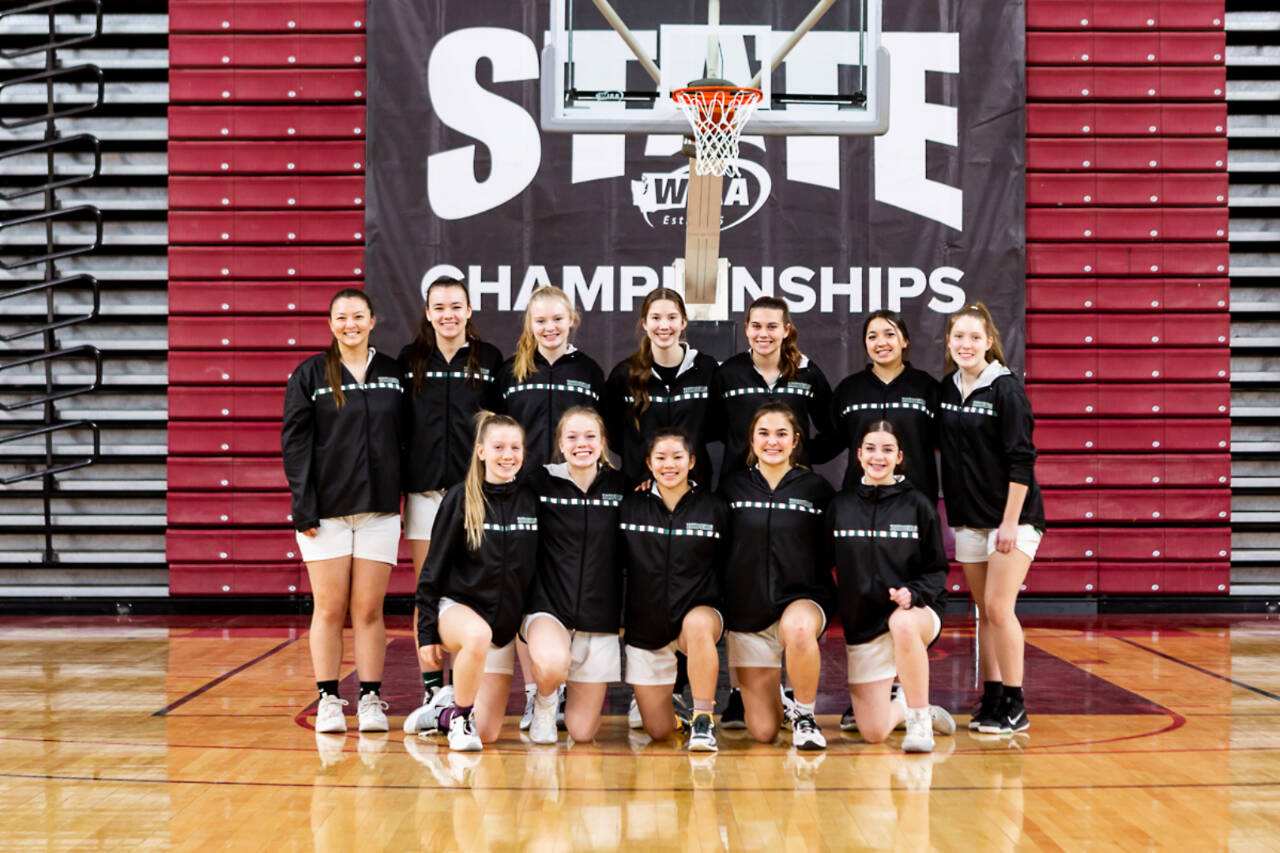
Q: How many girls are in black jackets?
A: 12